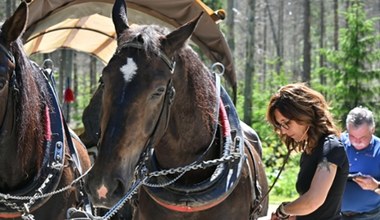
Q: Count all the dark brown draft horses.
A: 2